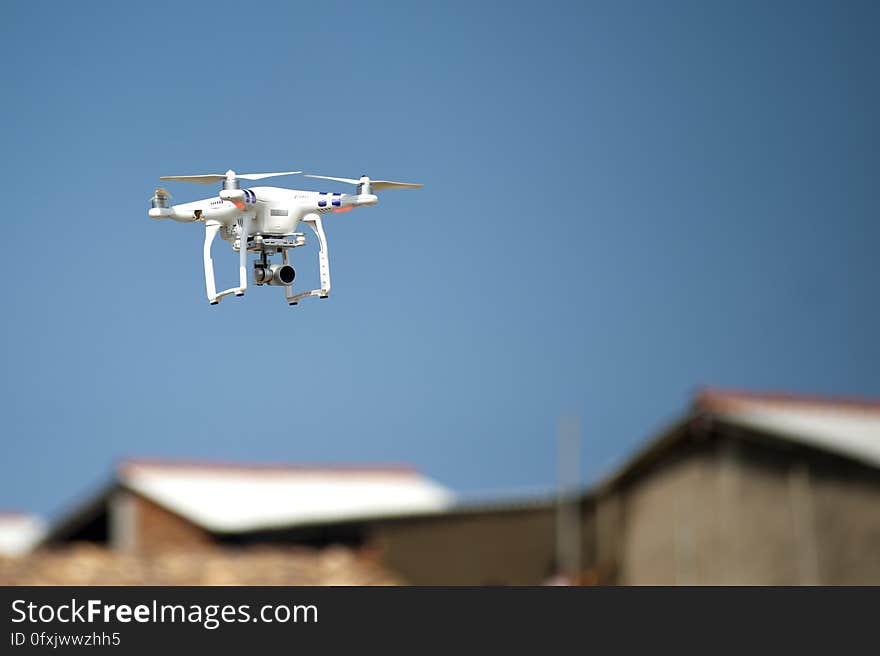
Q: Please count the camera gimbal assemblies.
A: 1